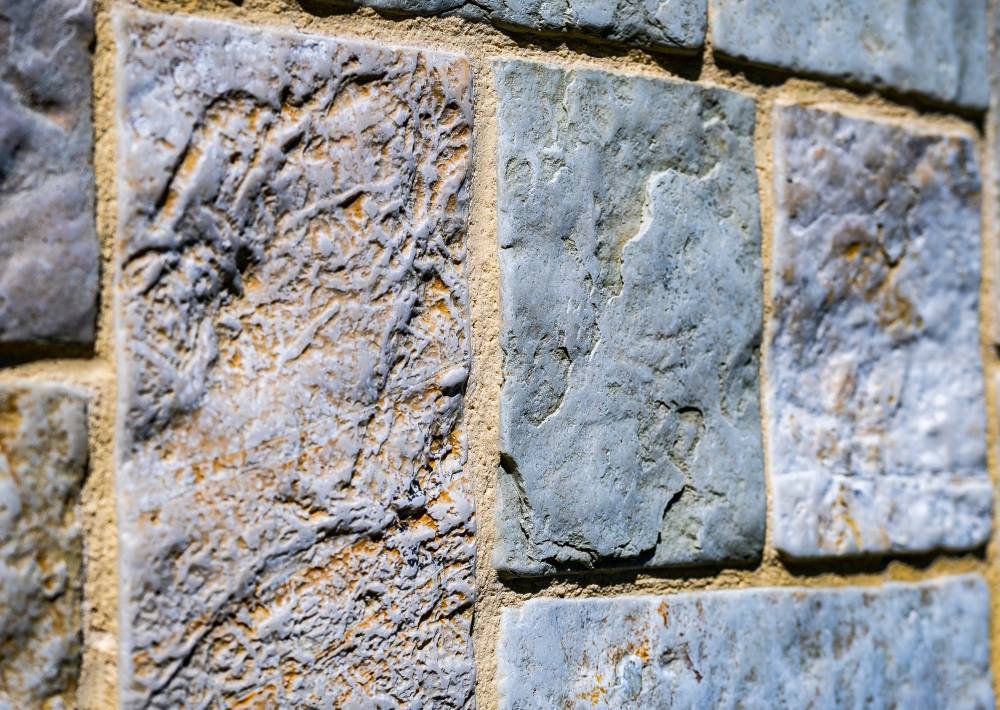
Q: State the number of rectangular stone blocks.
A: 8